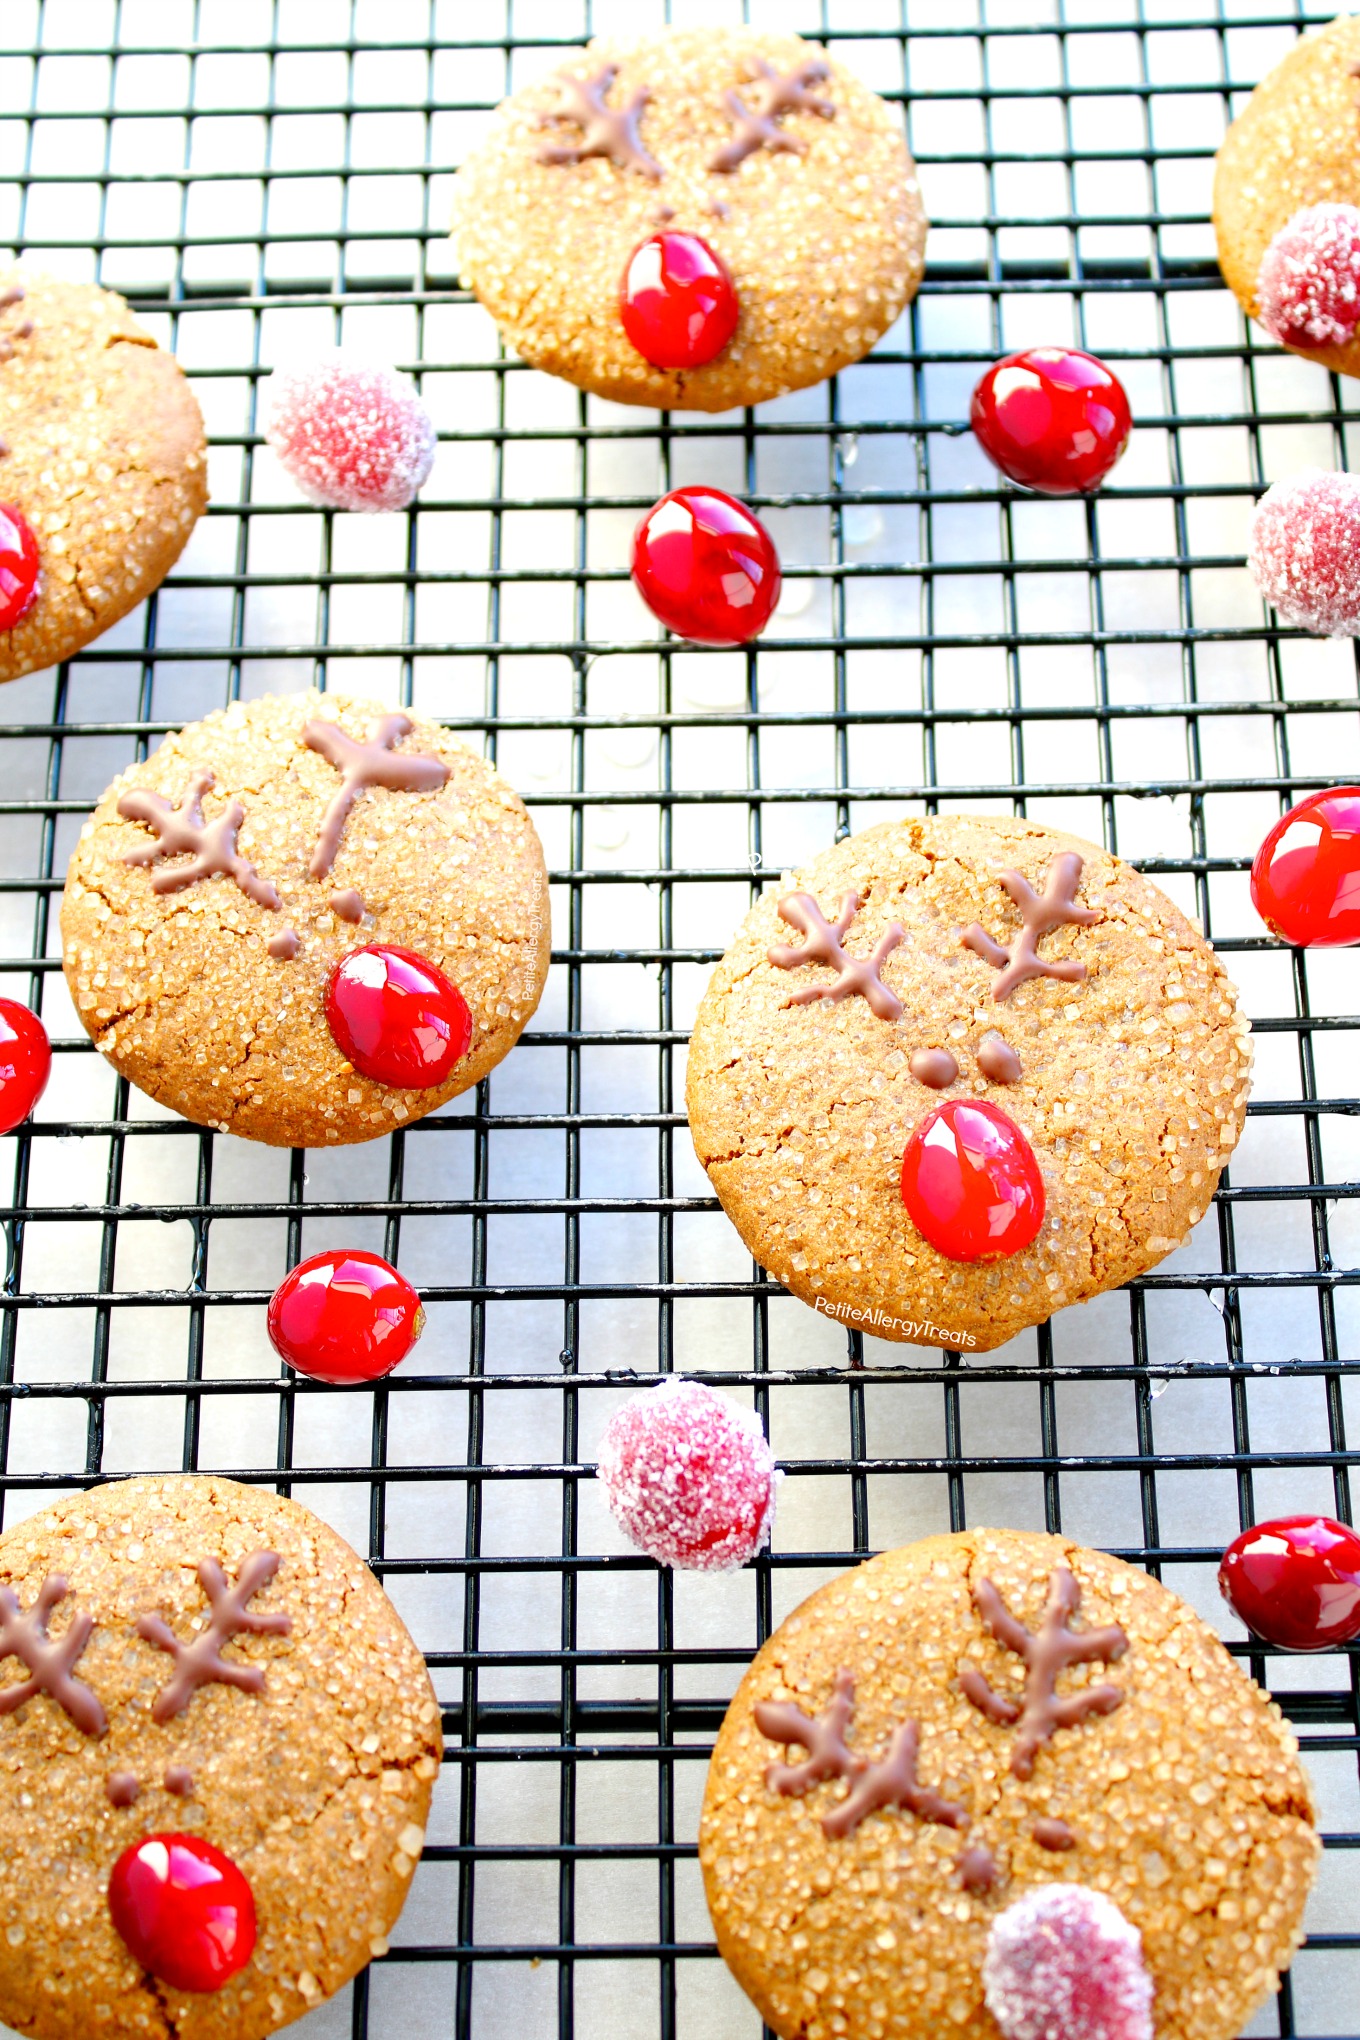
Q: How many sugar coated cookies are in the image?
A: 7